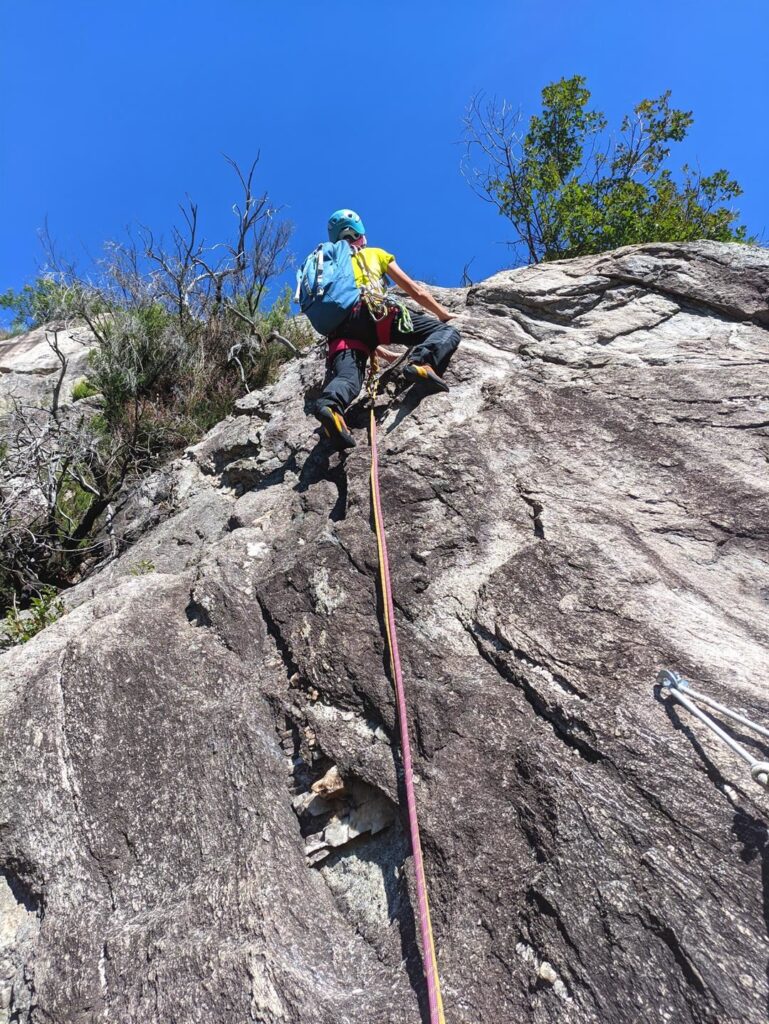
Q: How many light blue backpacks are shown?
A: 1